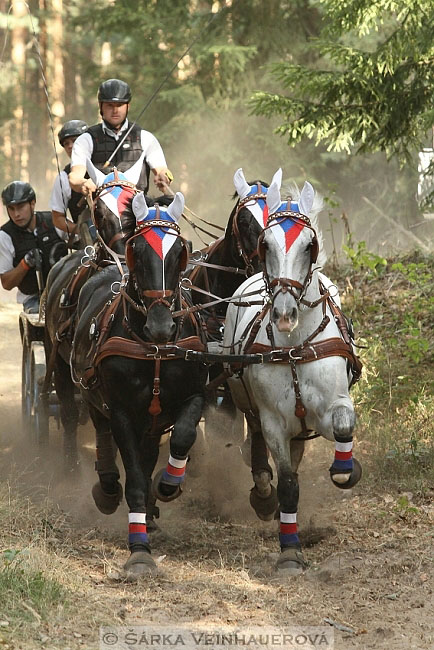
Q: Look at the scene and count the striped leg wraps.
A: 4